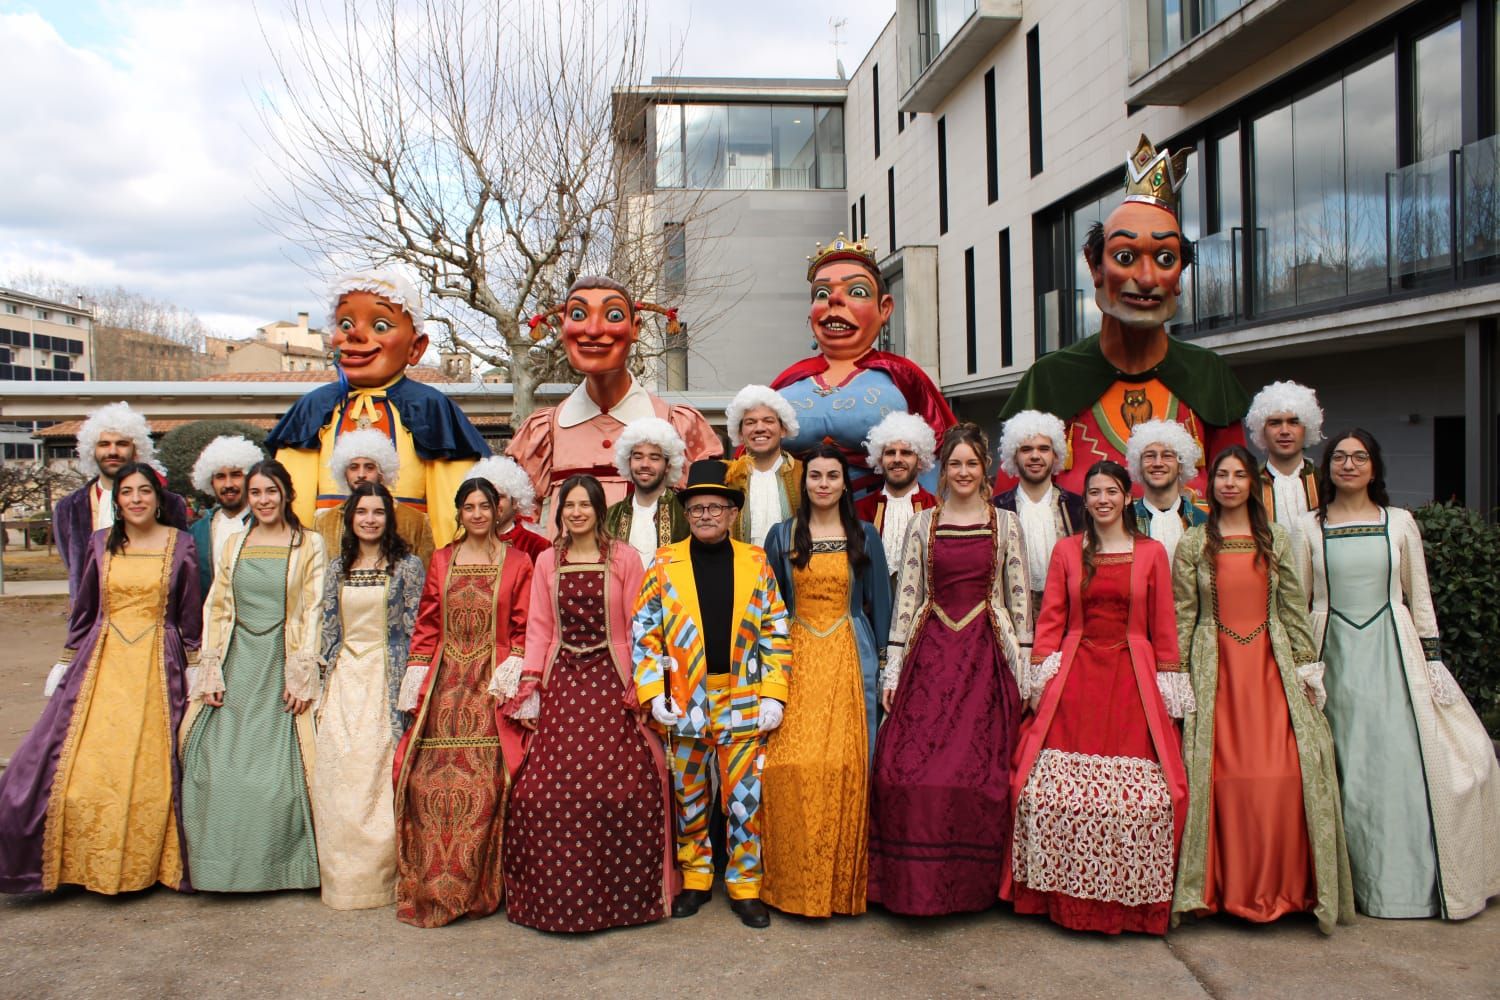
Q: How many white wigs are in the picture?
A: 10